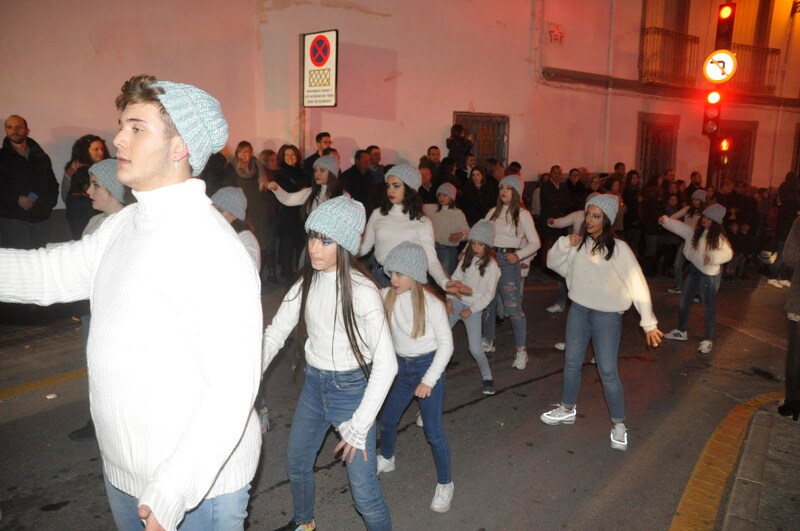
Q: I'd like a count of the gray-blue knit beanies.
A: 13